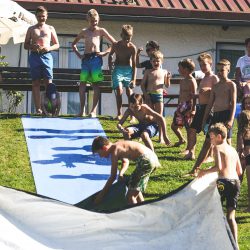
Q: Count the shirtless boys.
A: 10